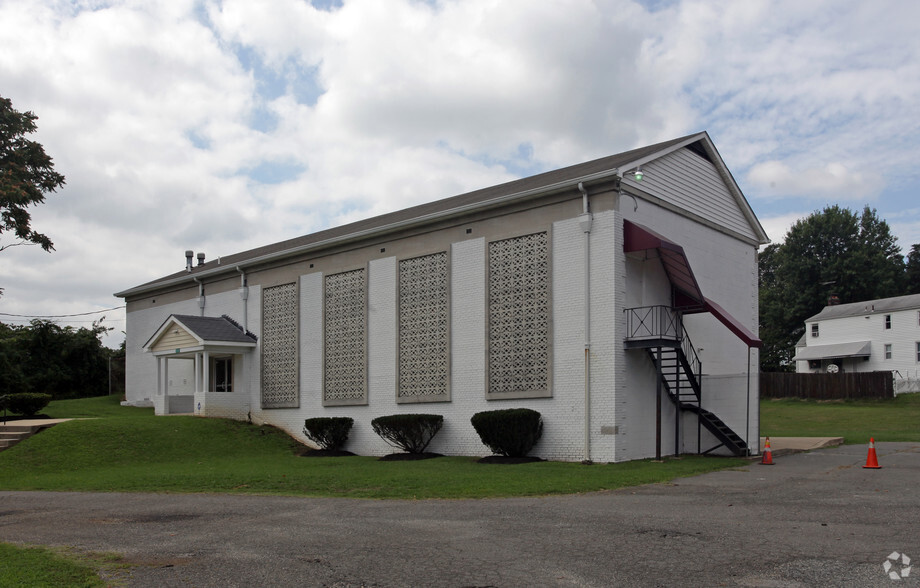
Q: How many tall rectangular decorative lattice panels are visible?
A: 4